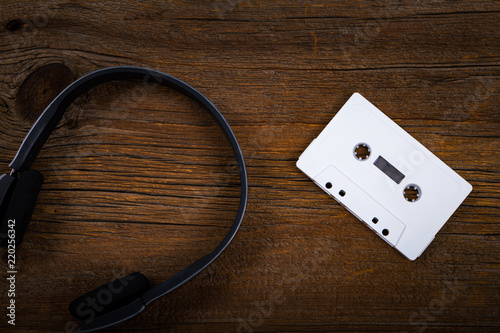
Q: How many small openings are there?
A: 4